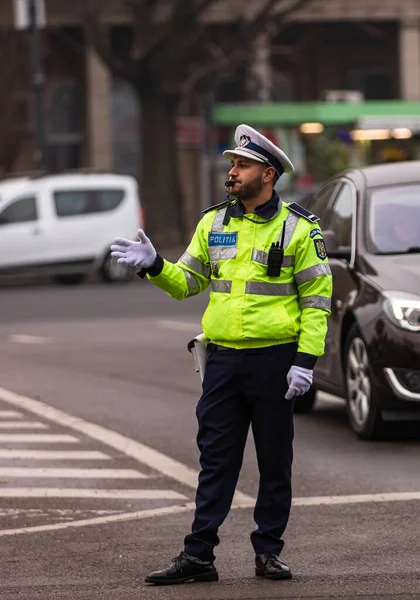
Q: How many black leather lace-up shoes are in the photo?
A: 2